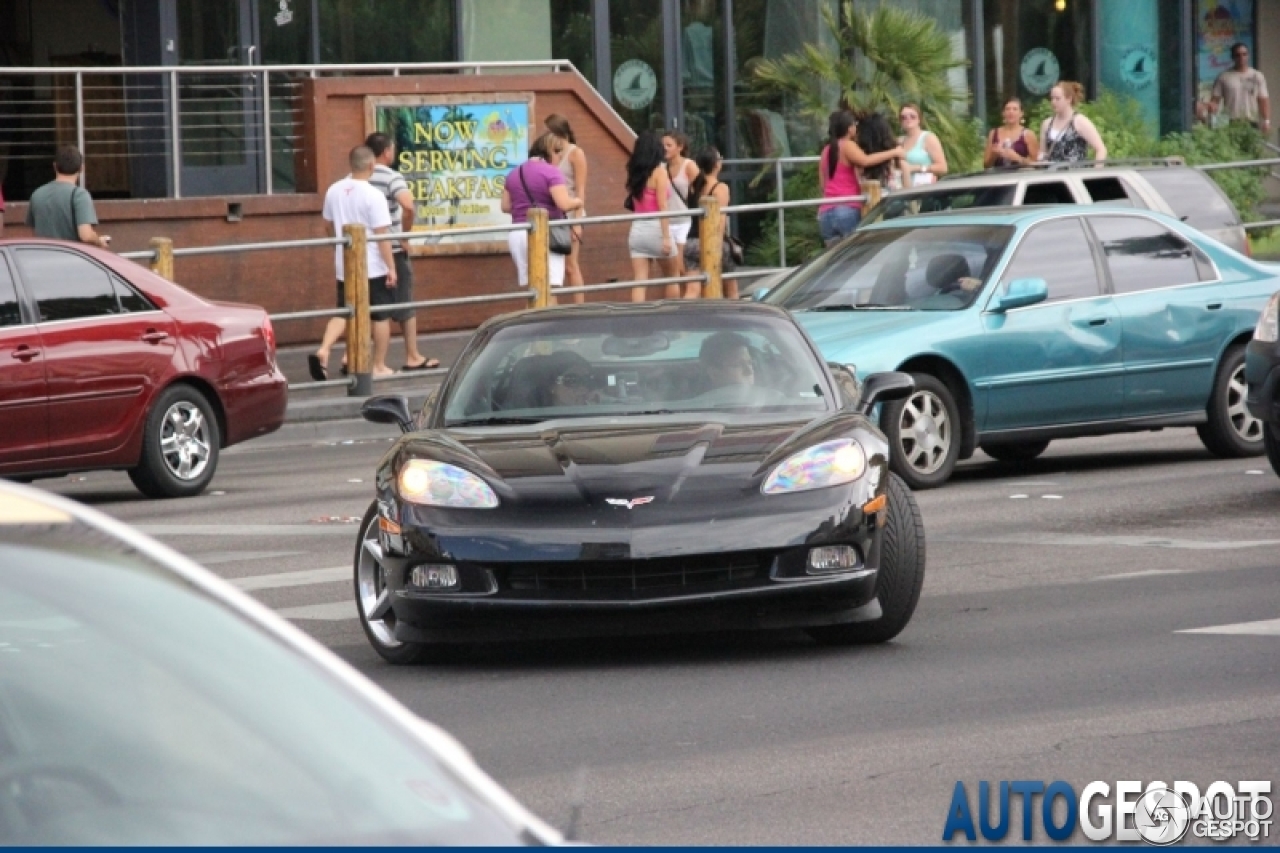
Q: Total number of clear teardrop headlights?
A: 2